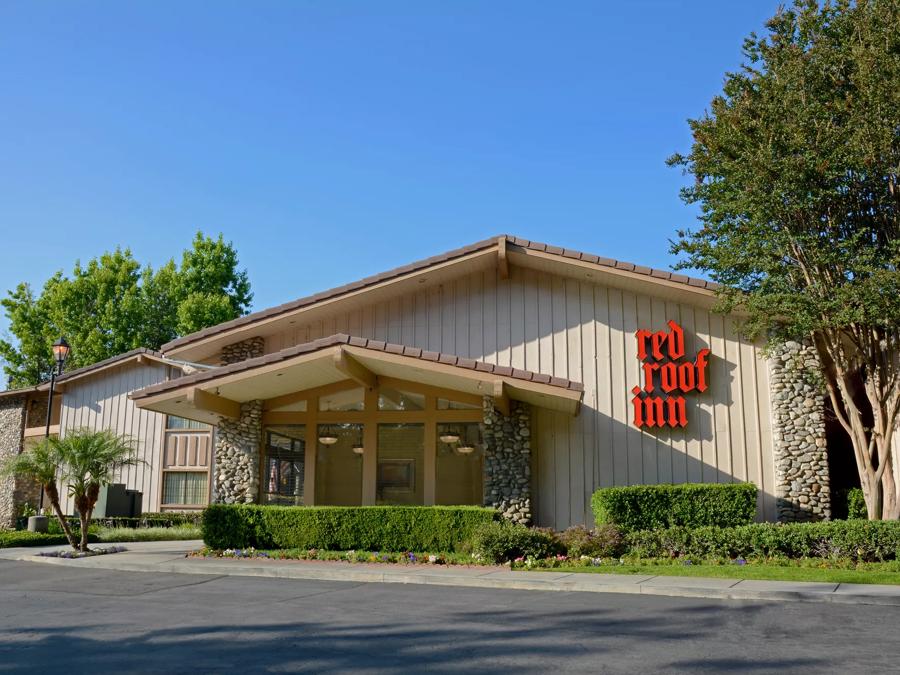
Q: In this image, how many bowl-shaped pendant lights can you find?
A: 4